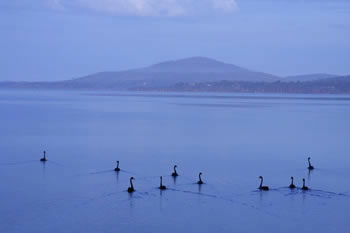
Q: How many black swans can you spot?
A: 10